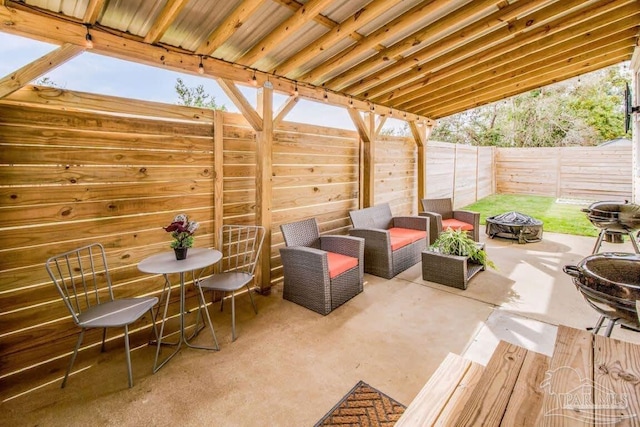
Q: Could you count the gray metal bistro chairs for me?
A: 2